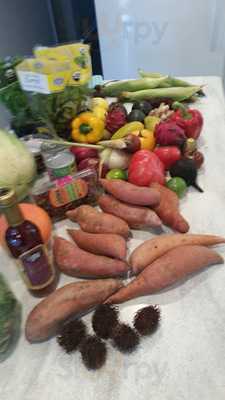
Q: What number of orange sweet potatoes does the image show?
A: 9